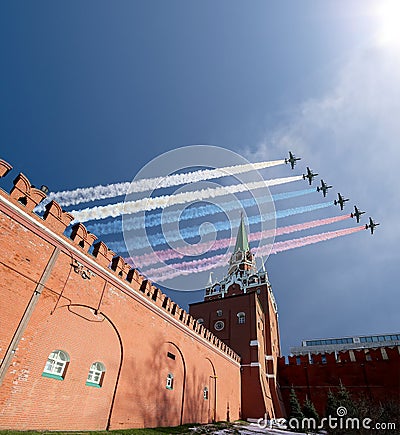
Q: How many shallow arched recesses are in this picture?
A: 3